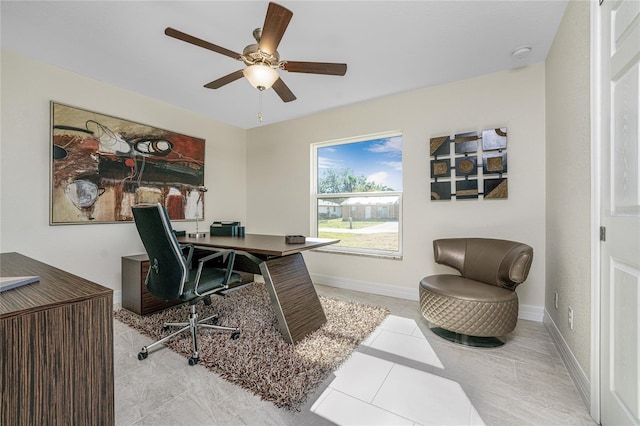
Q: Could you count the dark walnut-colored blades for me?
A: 5